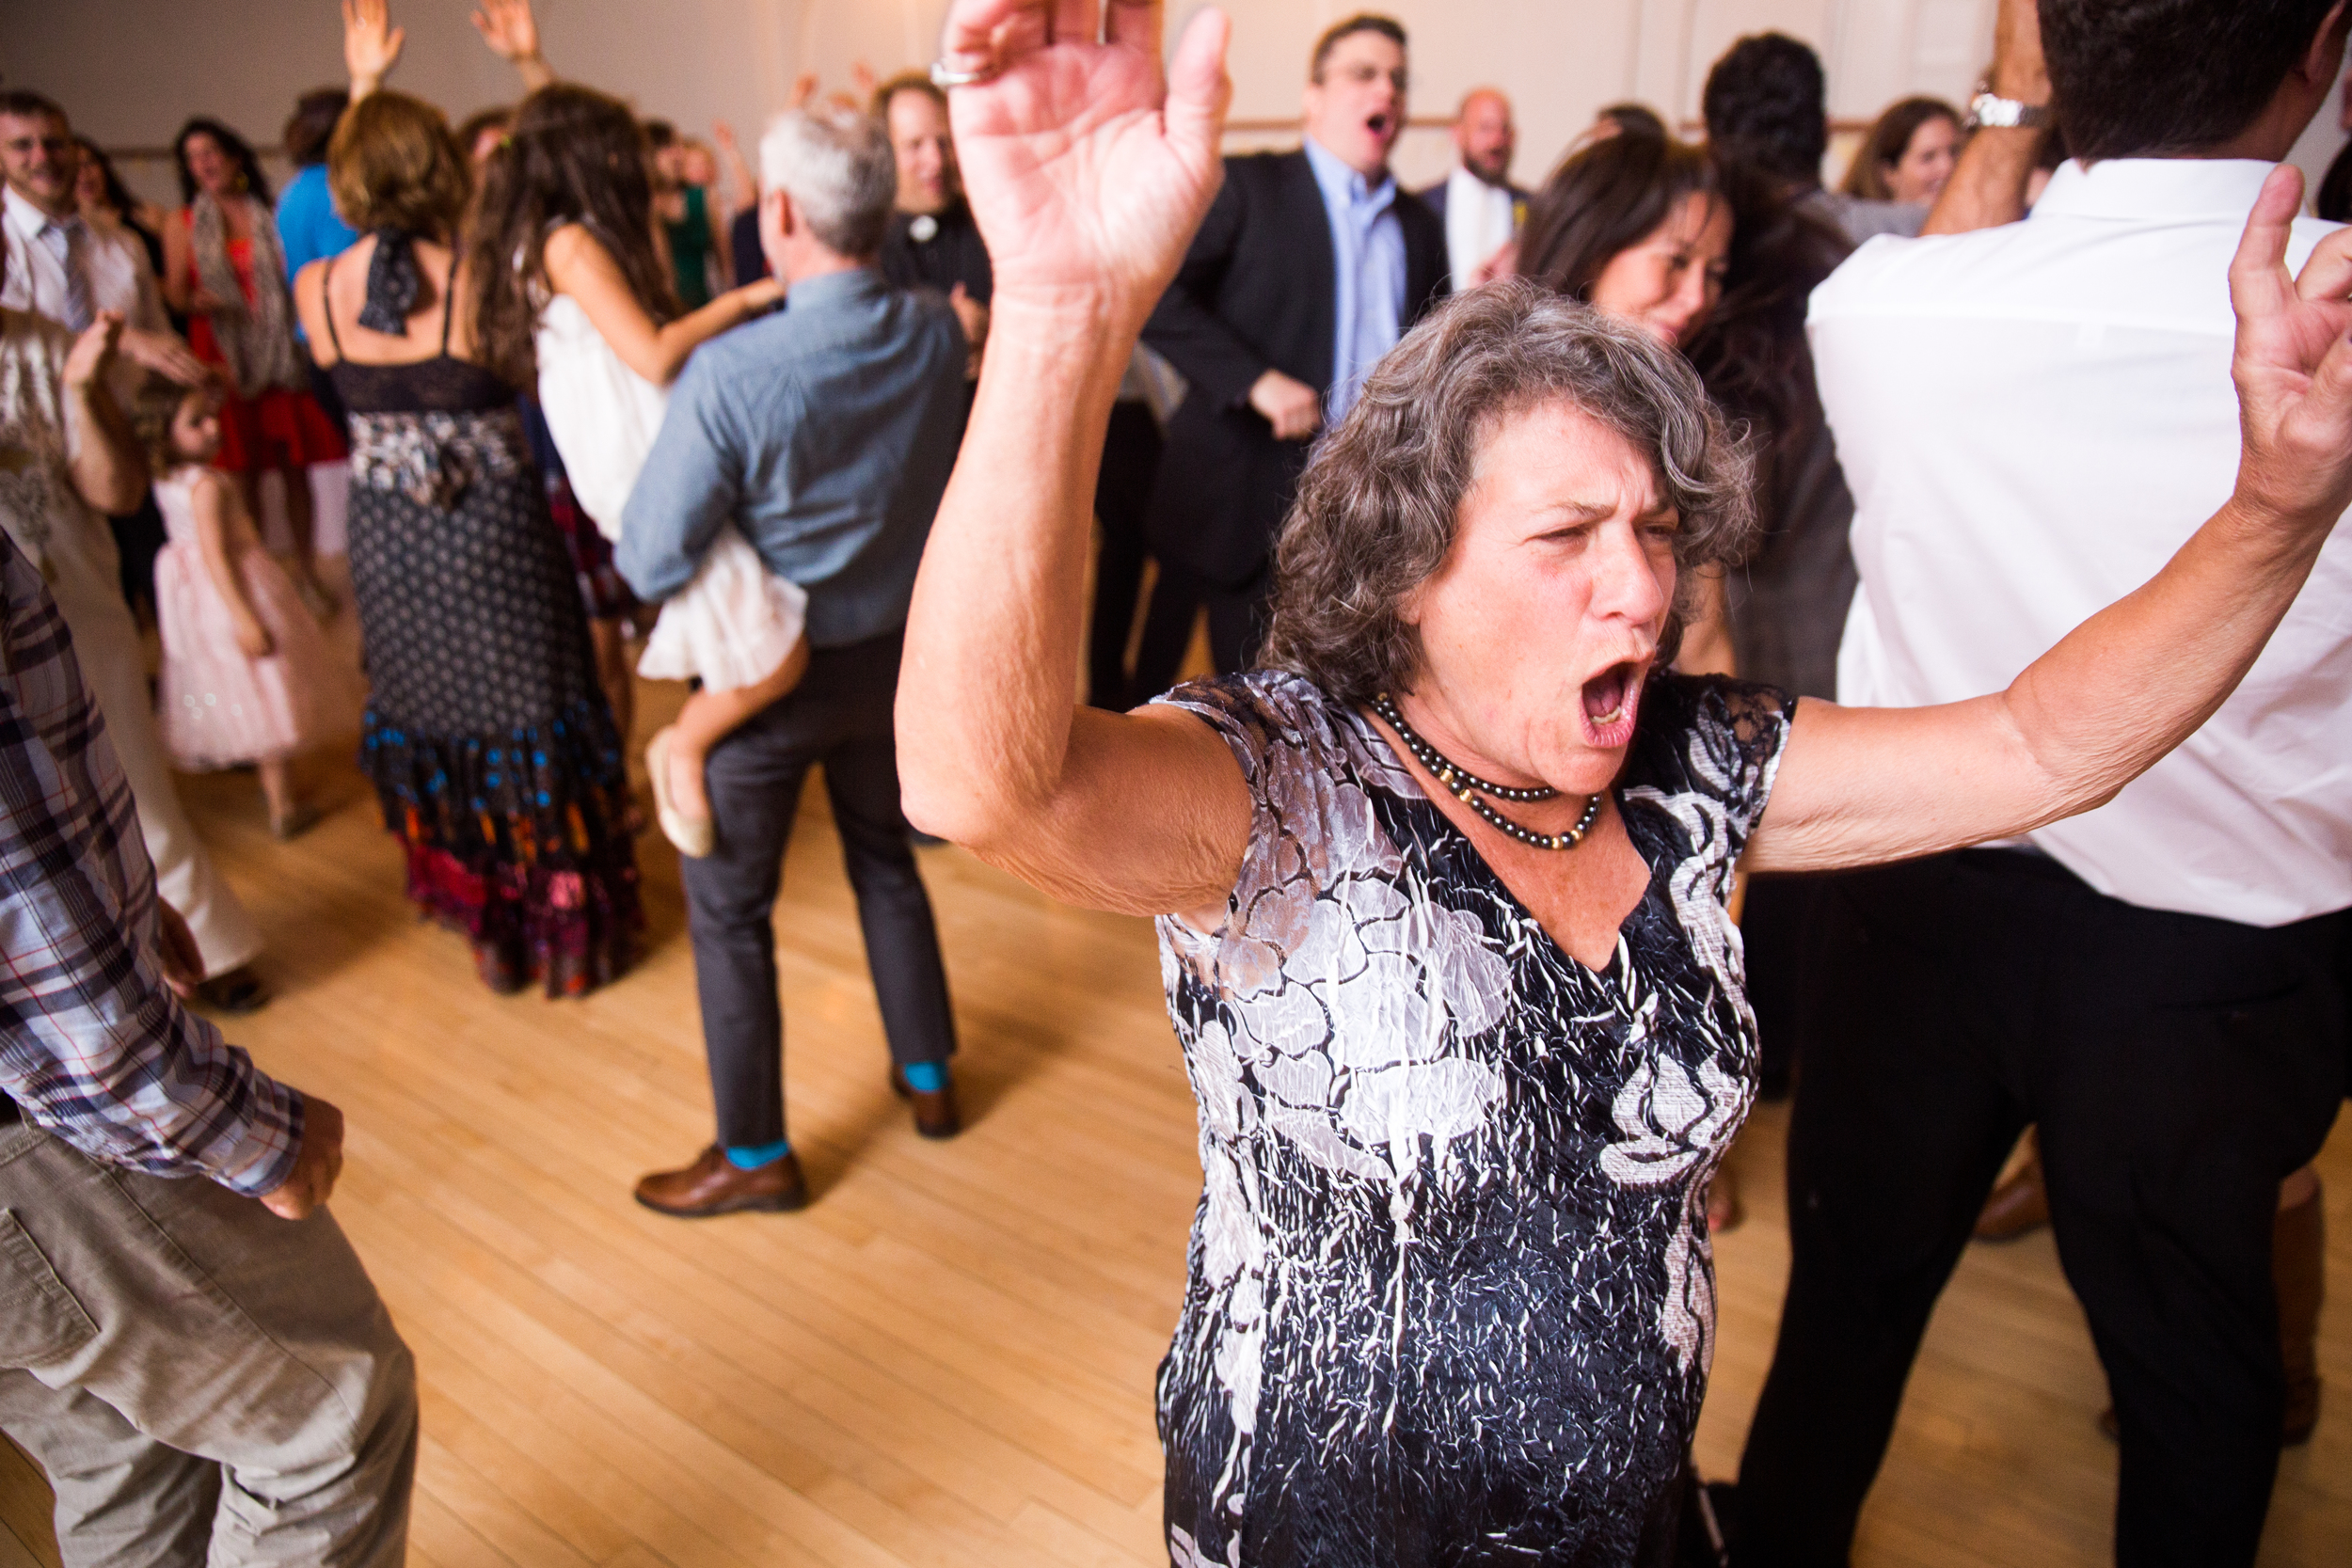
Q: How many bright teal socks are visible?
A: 2